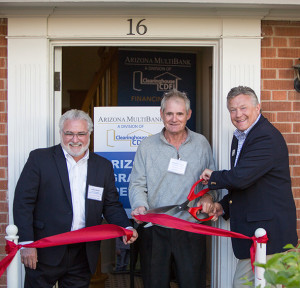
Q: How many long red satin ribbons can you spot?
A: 2